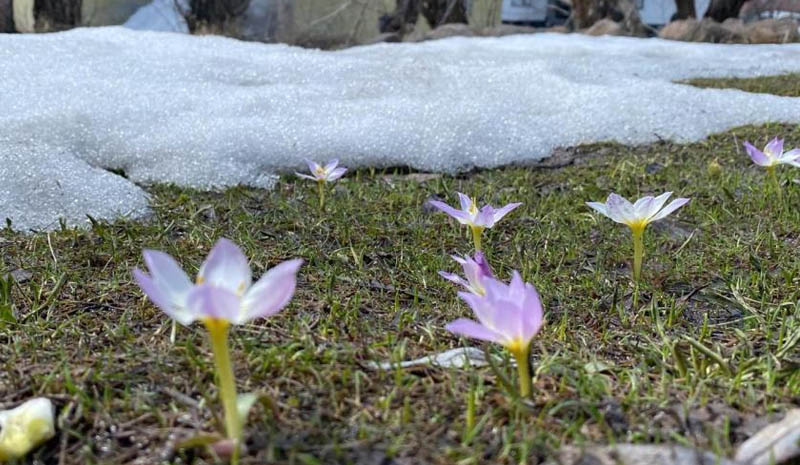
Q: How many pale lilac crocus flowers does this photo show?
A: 7